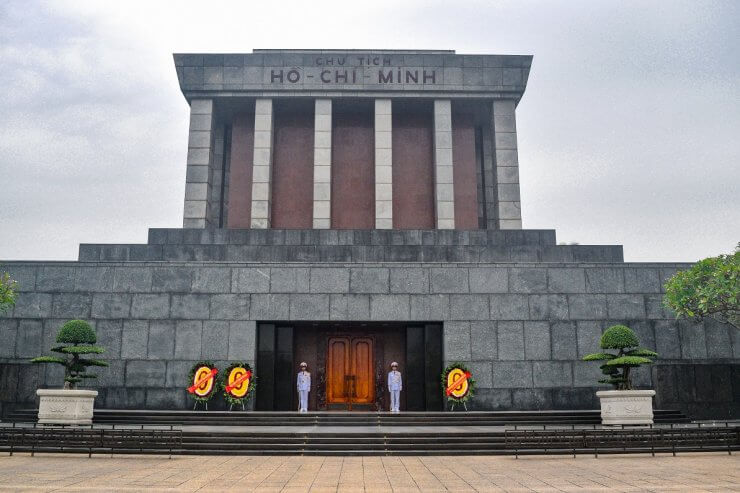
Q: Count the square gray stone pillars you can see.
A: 6